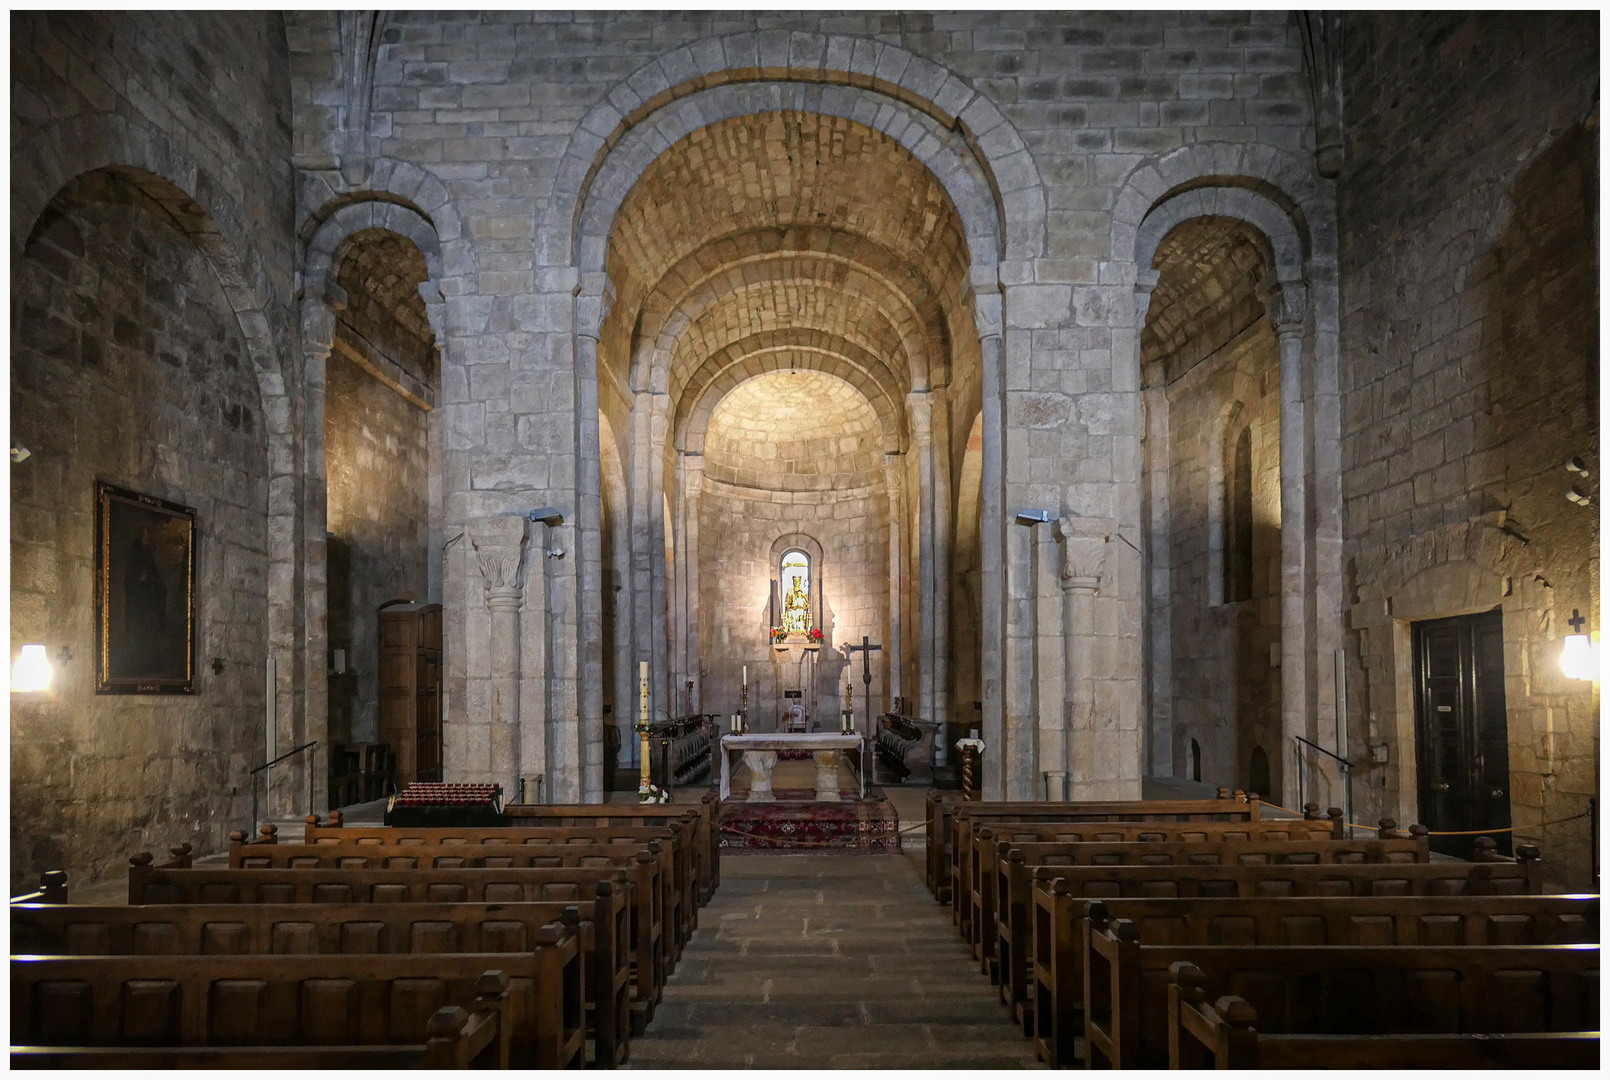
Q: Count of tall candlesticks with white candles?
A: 2